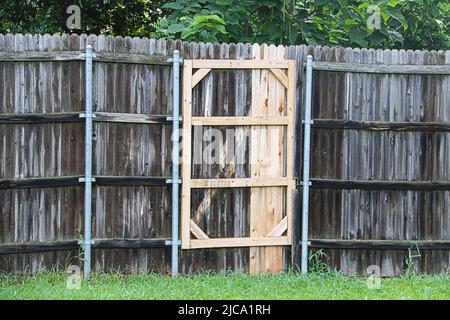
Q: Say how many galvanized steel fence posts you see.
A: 3